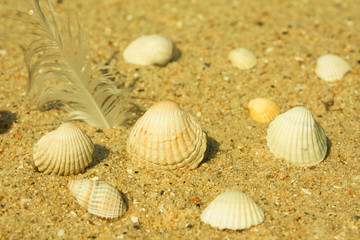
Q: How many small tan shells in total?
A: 1